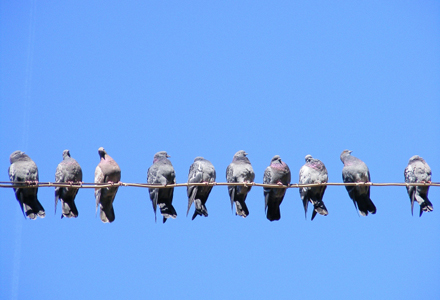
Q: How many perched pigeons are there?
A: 10